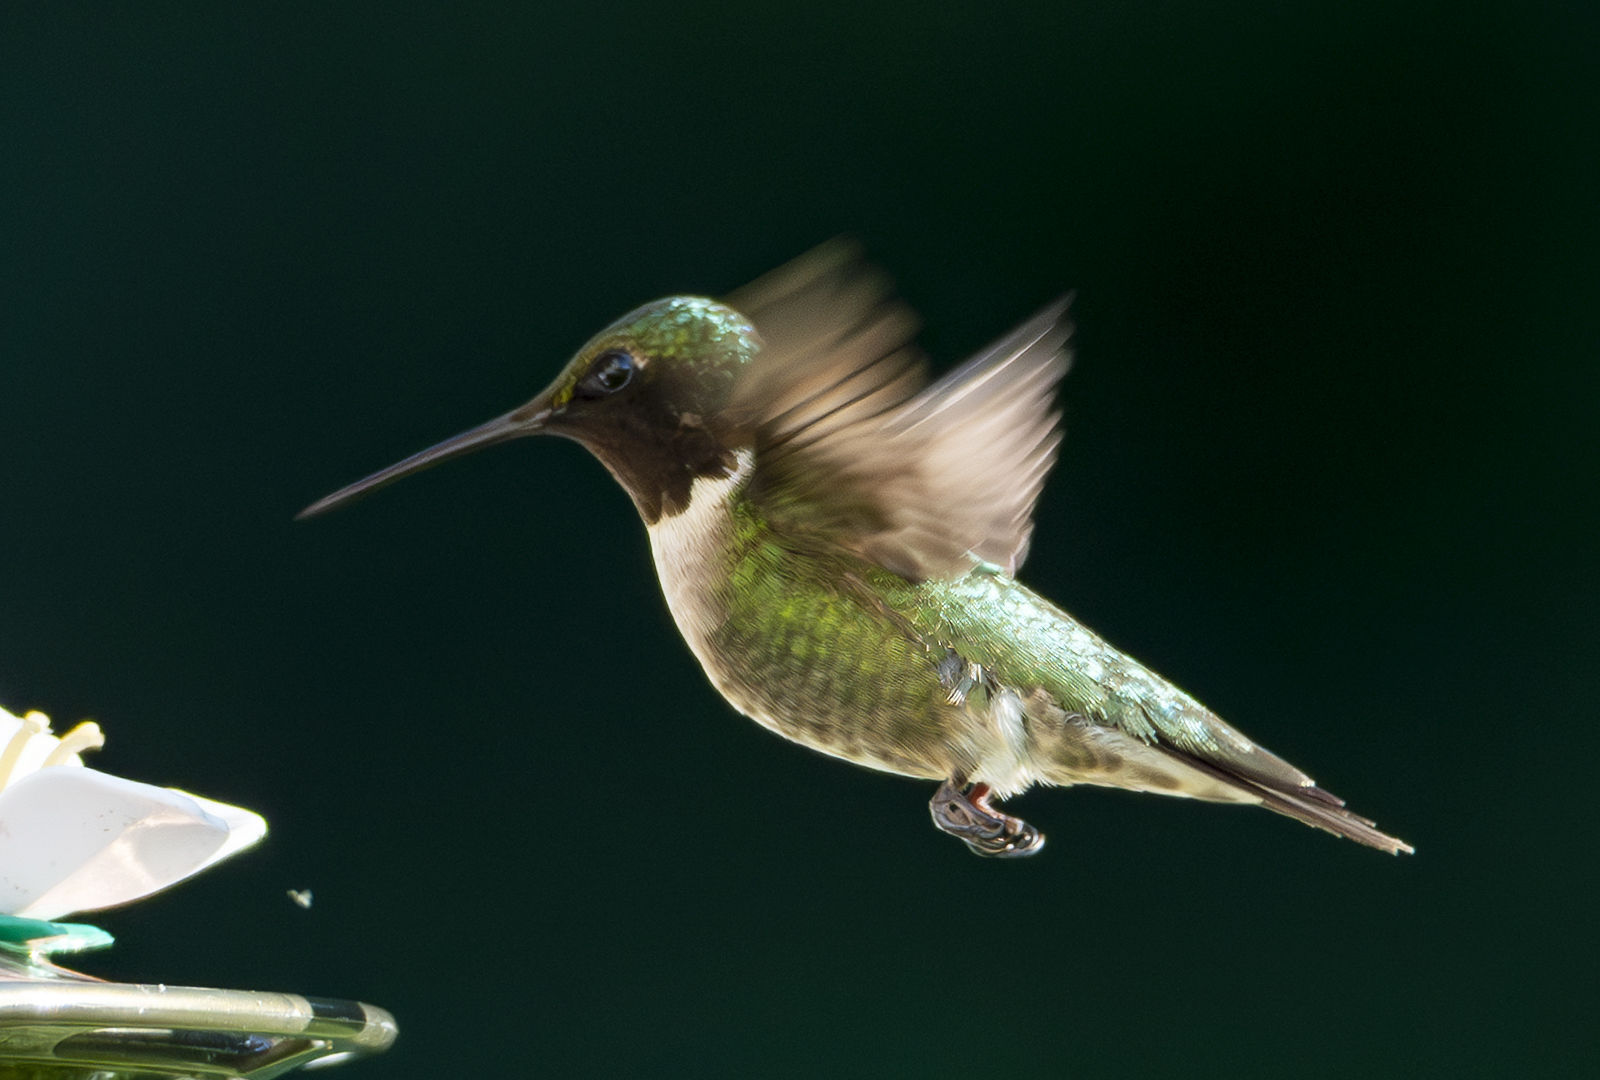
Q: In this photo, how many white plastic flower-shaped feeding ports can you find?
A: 1